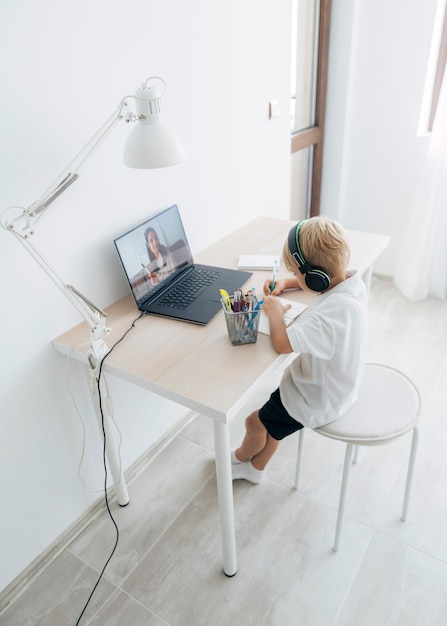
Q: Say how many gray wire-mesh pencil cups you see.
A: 1